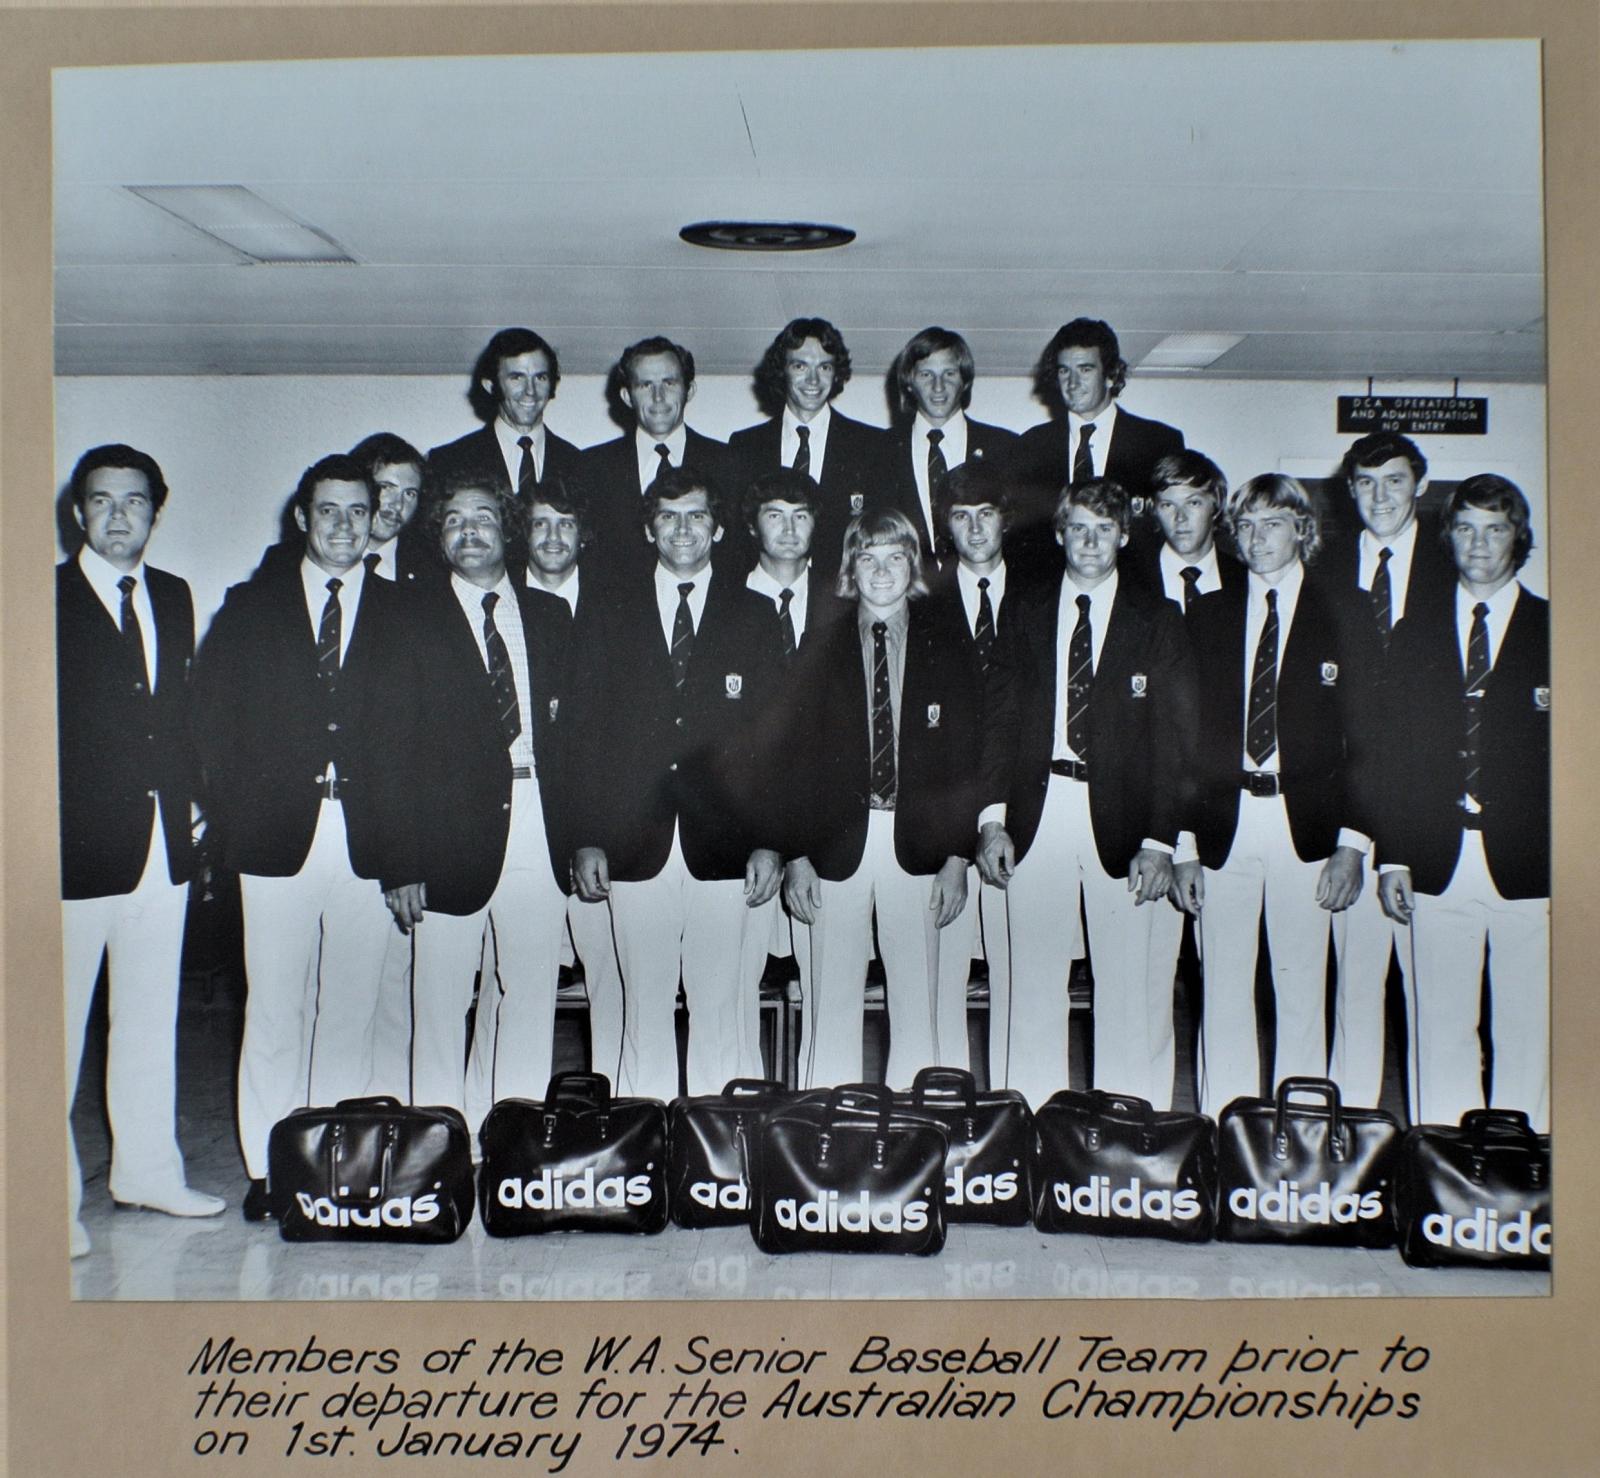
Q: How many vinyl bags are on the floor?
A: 8